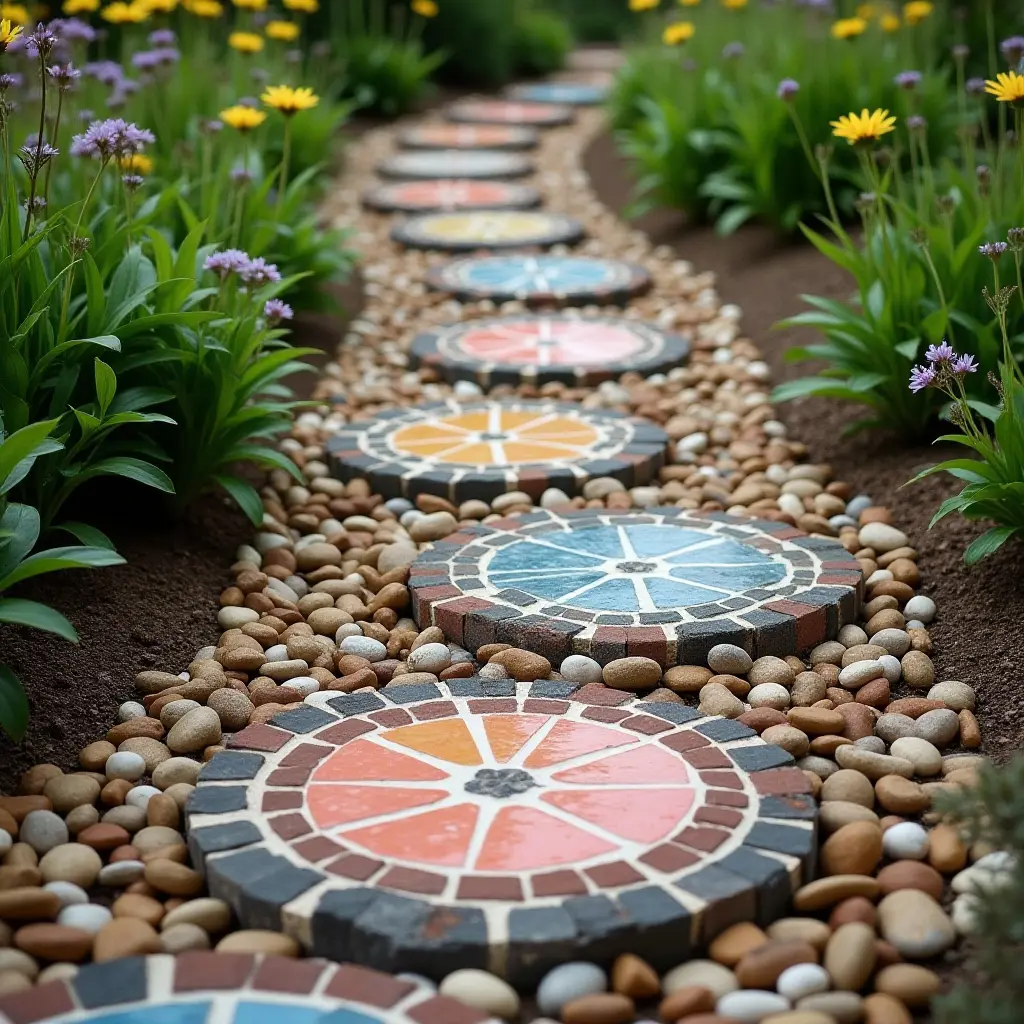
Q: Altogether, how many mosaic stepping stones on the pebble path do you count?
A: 12